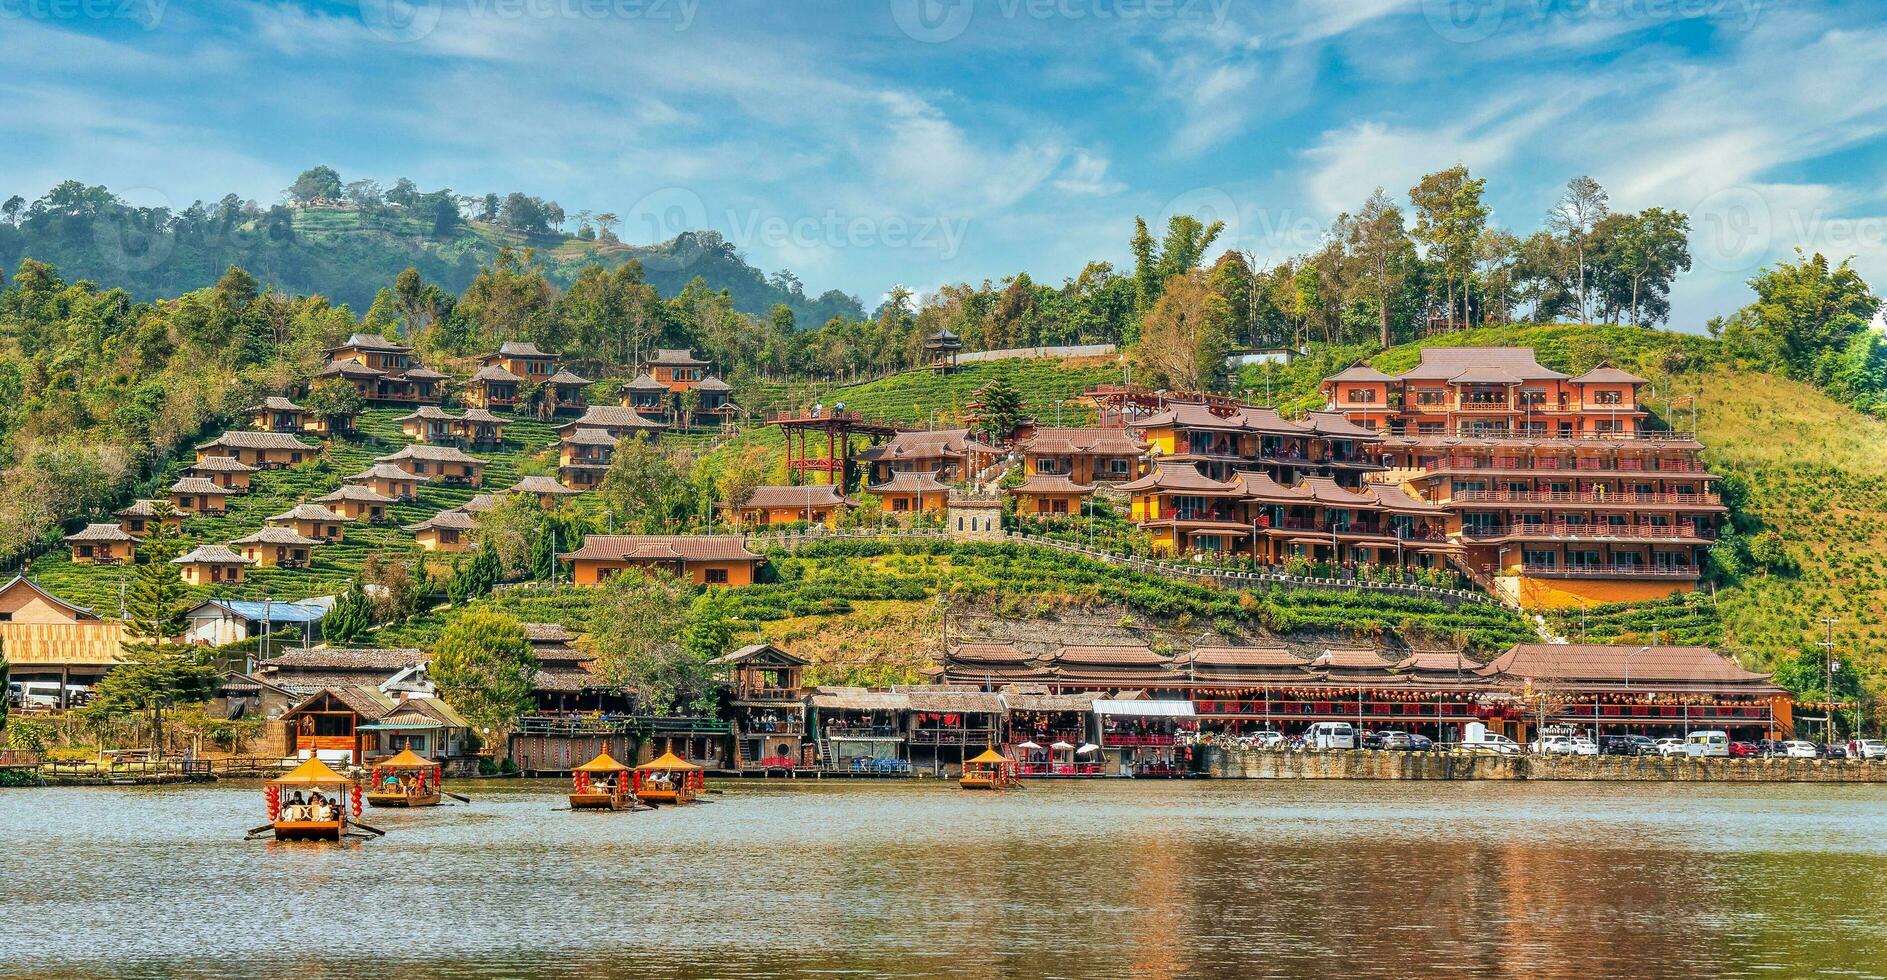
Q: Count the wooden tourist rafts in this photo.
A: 5